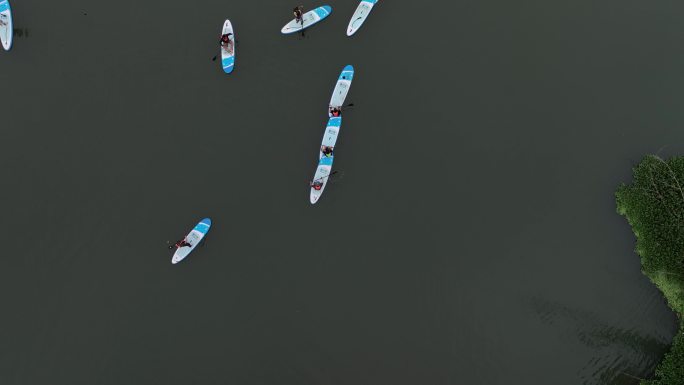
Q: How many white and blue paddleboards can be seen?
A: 8